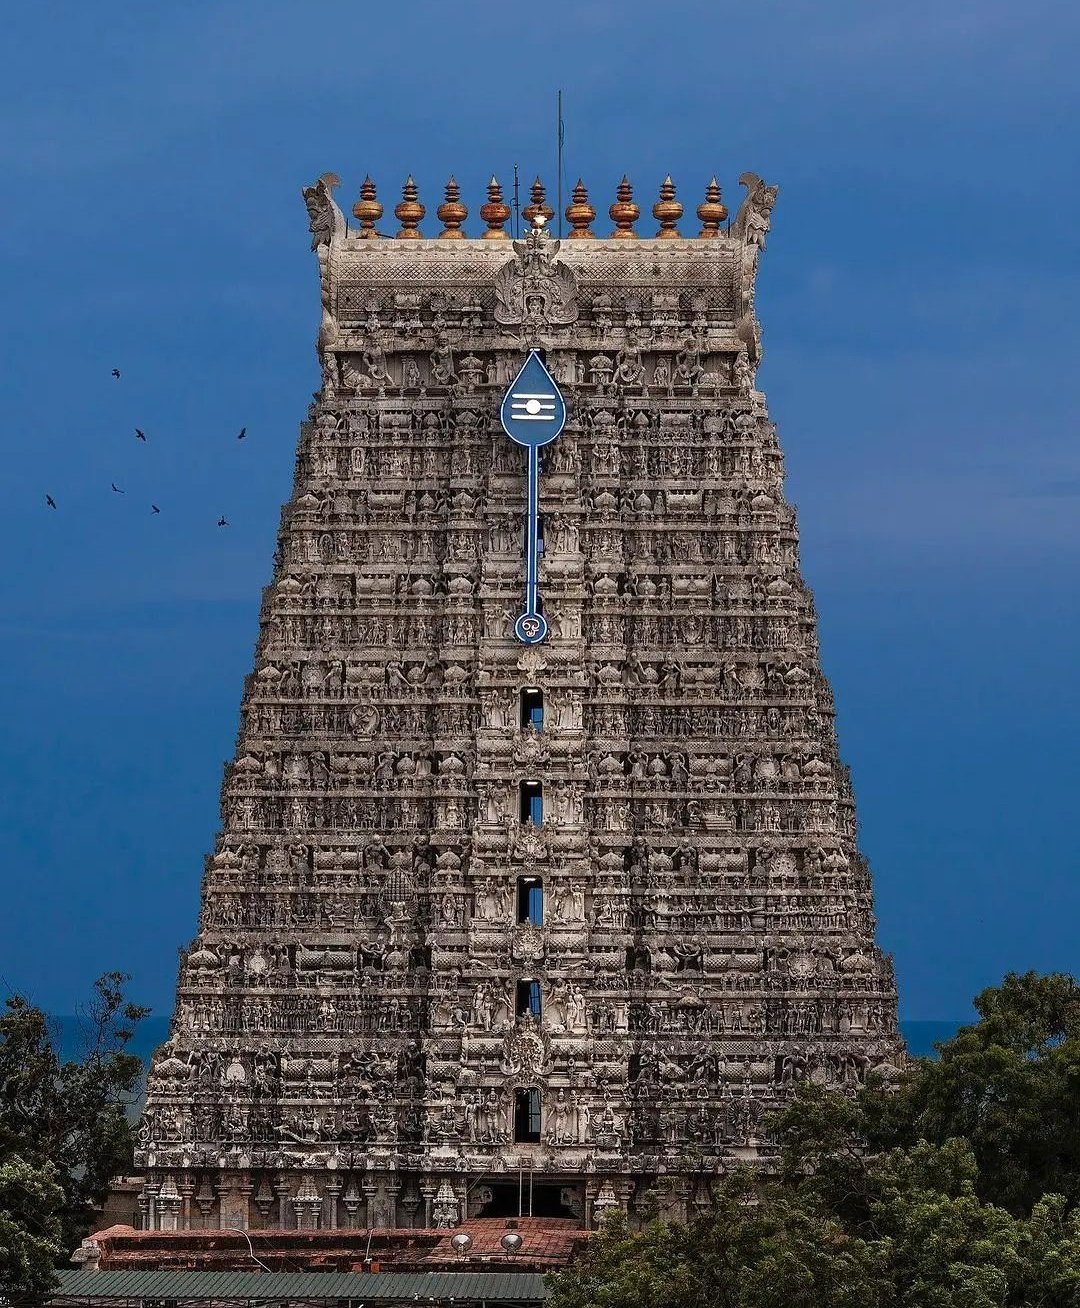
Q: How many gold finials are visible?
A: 9